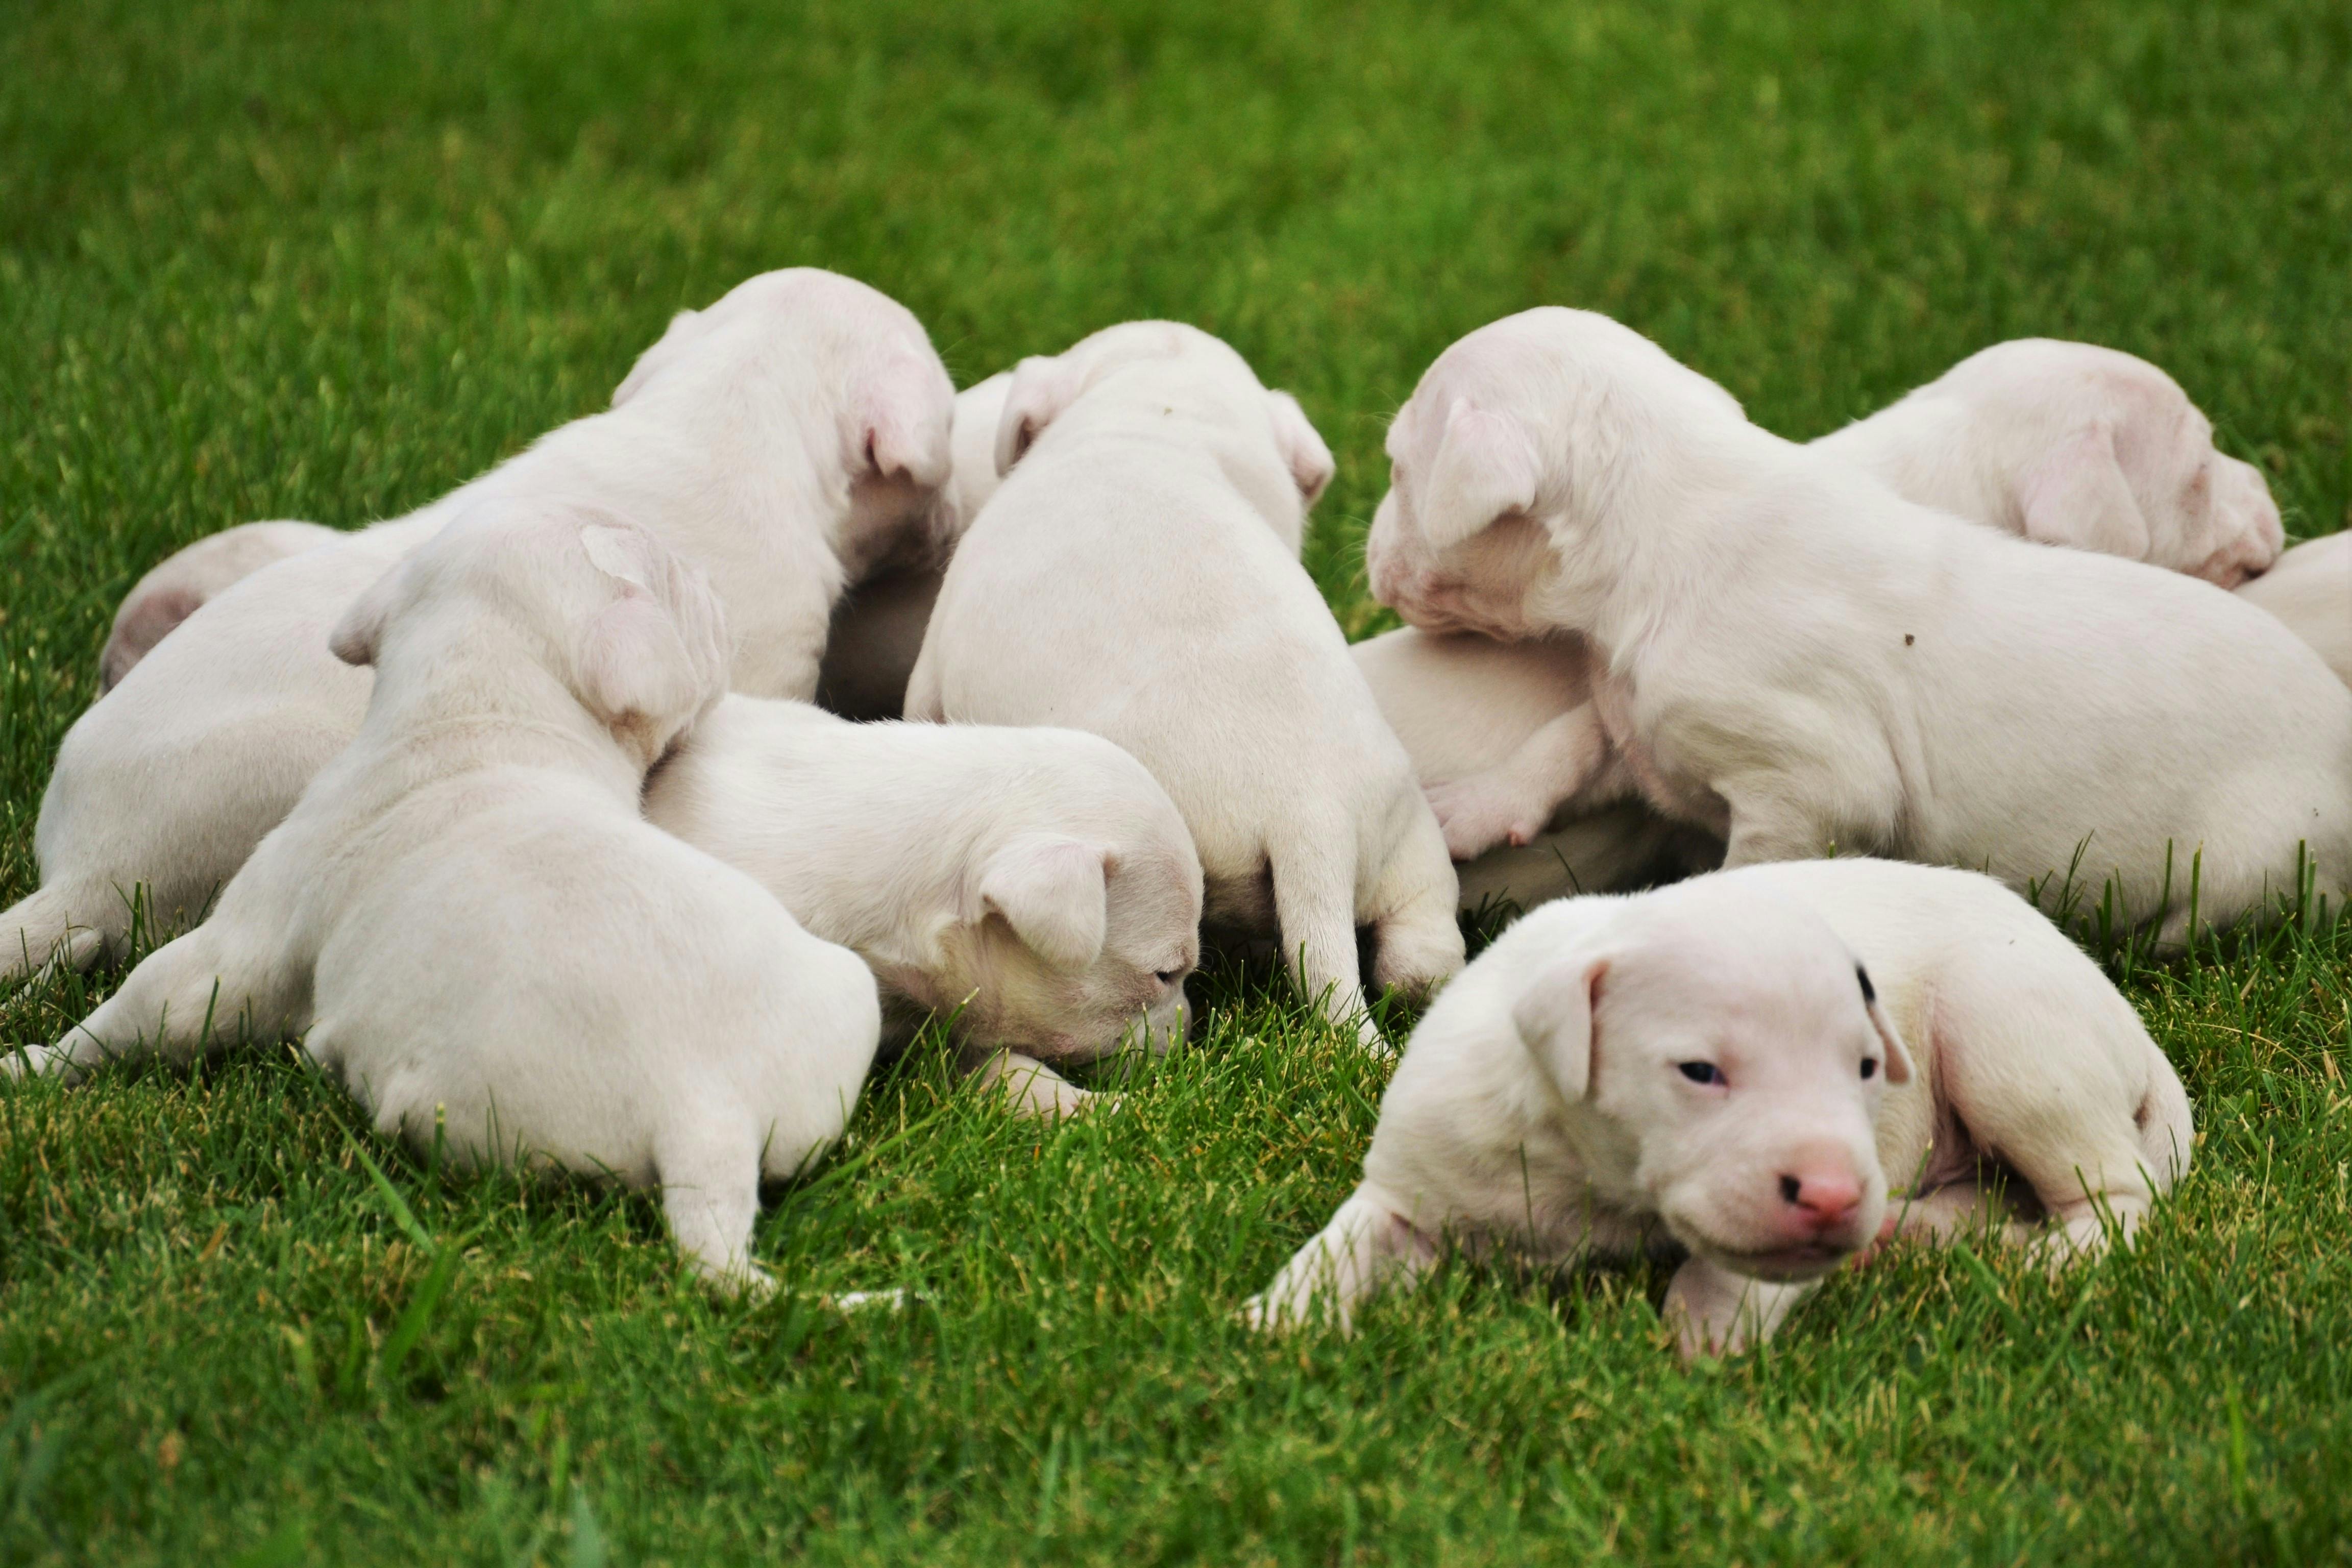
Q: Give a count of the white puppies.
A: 11